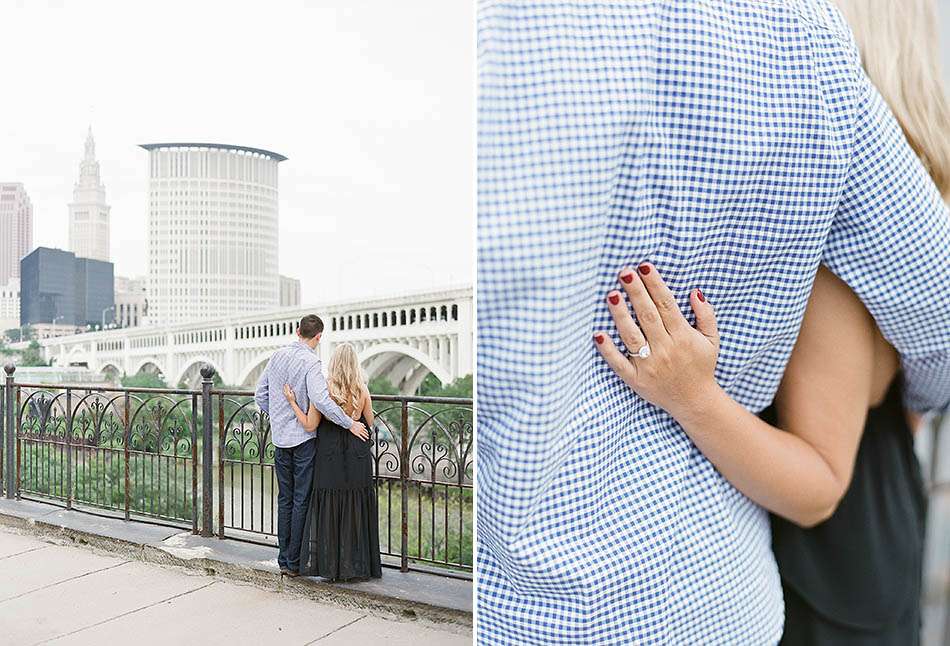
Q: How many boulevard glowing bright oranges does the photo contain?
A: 0